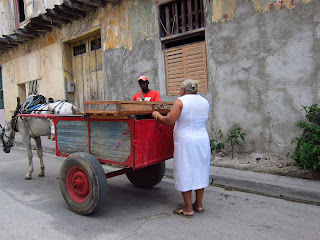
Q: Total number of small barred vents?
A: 2